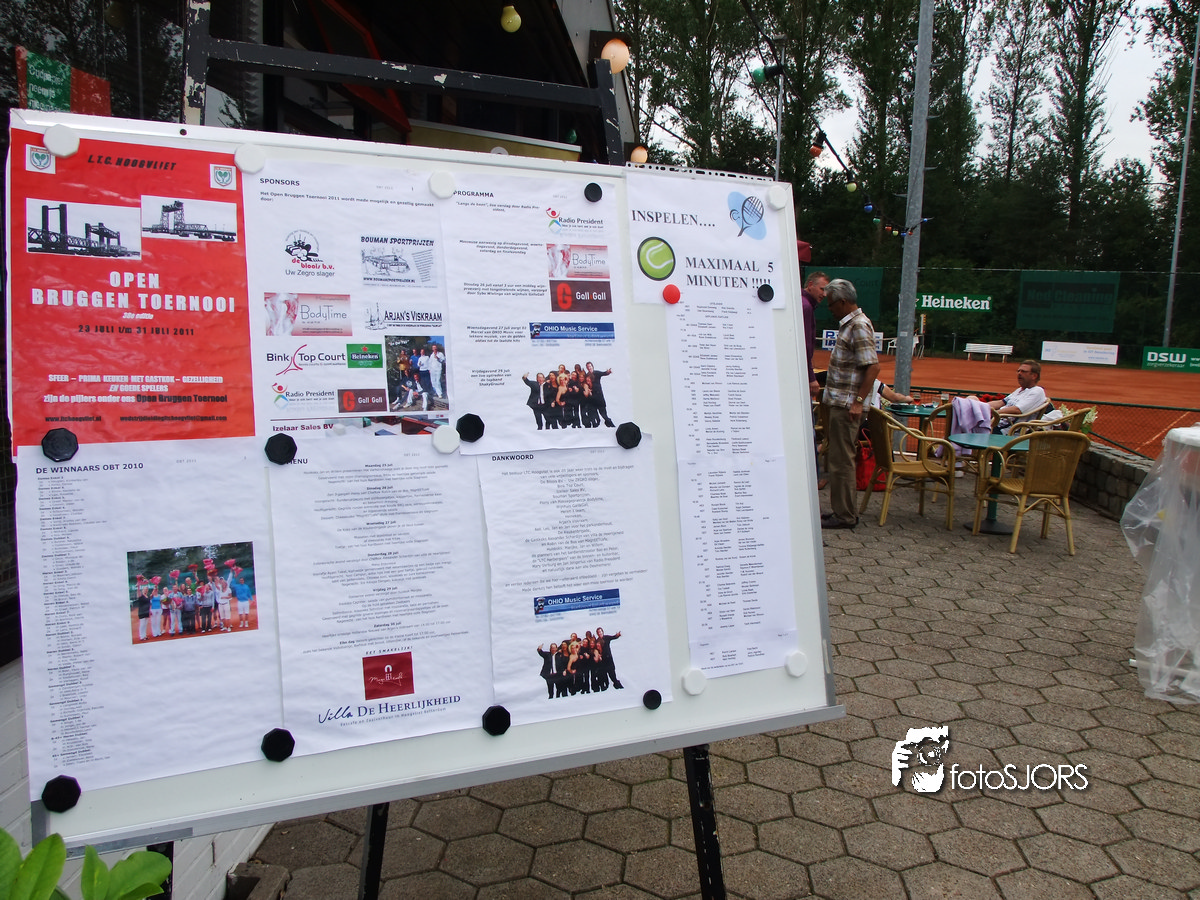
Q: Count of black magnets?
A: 10